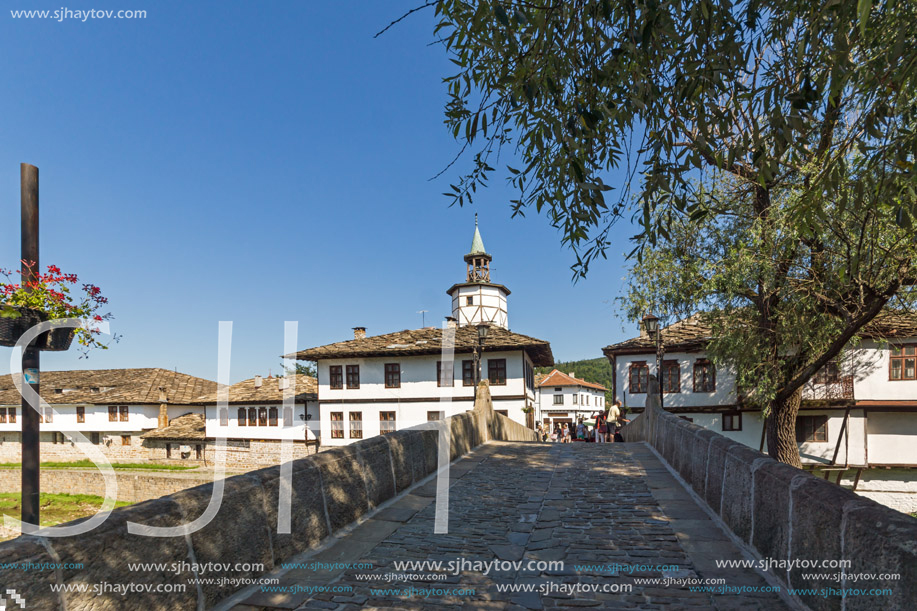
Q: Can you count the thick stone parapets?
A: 2